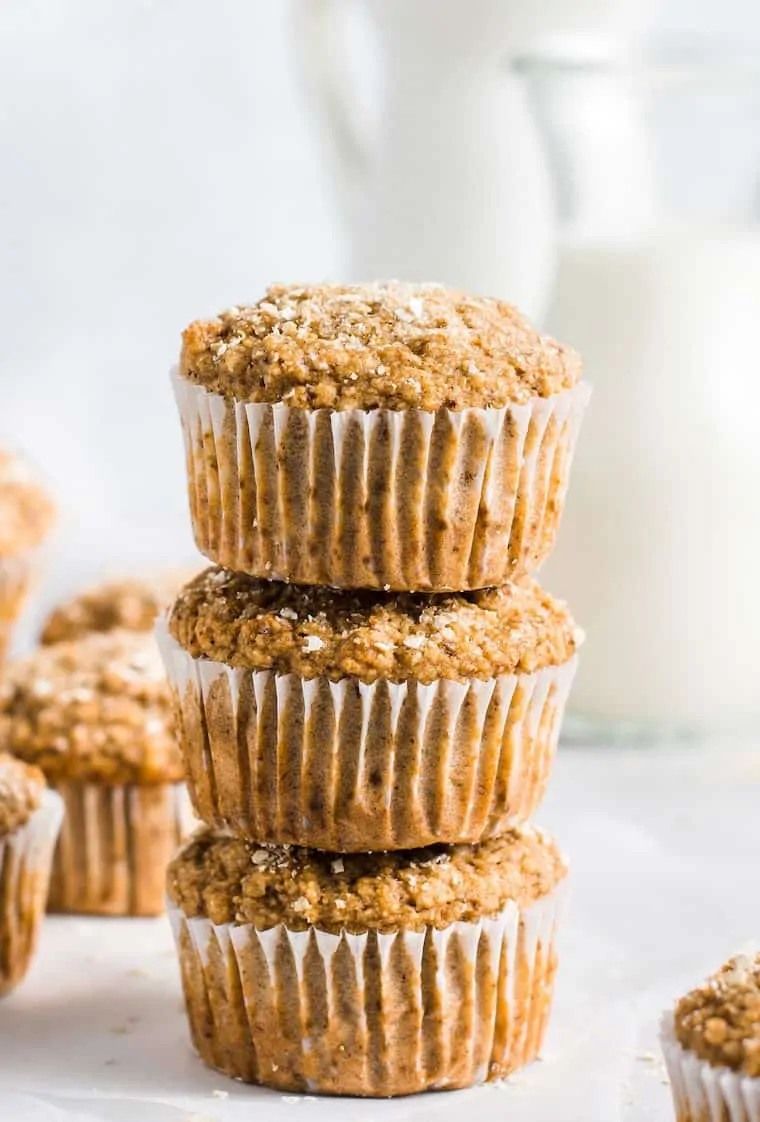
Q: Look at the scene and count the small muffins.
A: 8